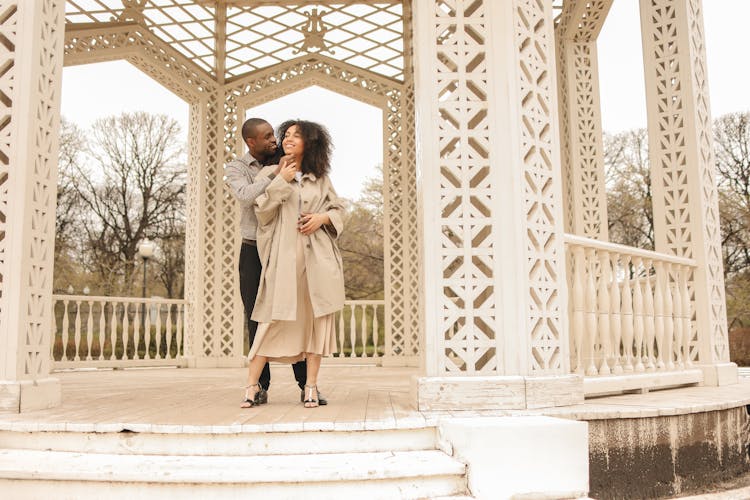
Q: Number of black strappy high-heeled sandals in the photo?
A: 2